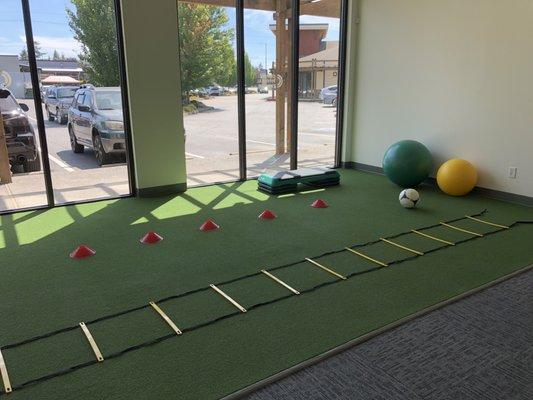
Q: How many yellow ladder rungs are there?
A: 11